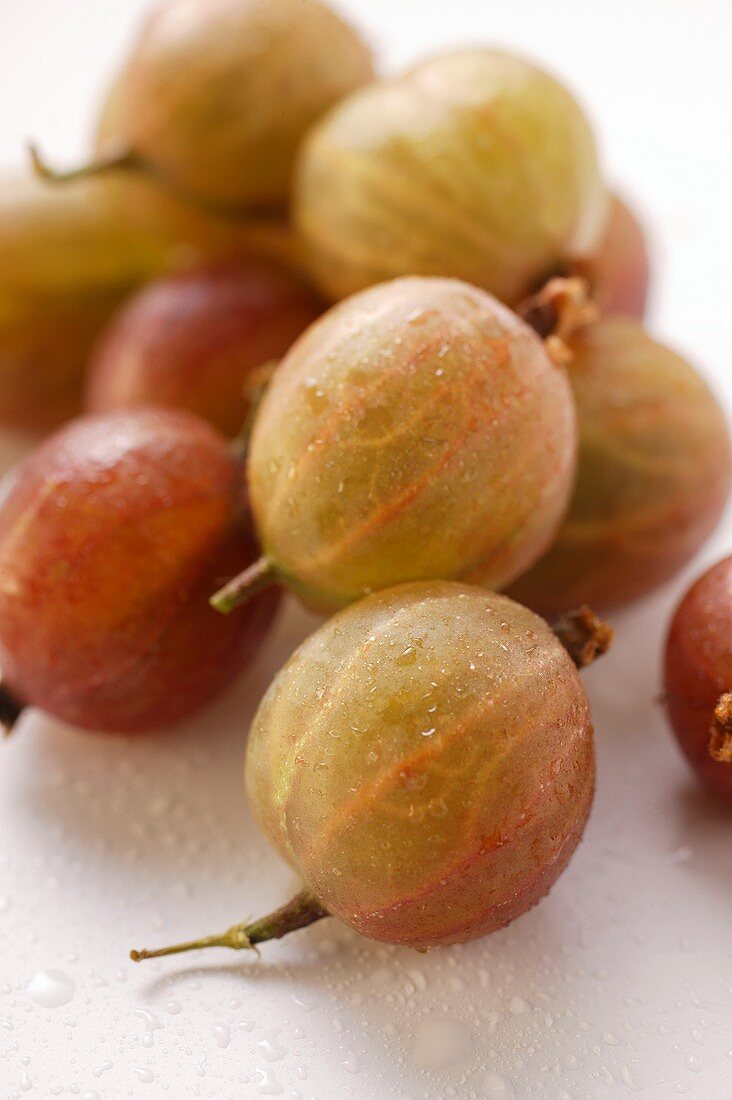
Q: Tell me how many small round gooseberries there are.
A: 10